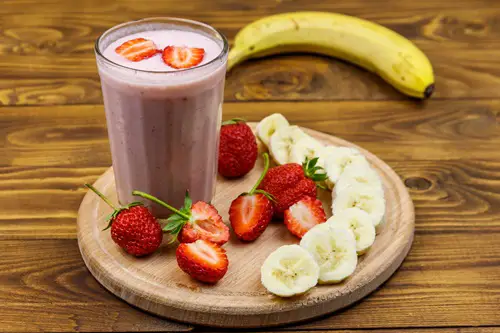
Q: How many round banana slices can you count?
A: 9